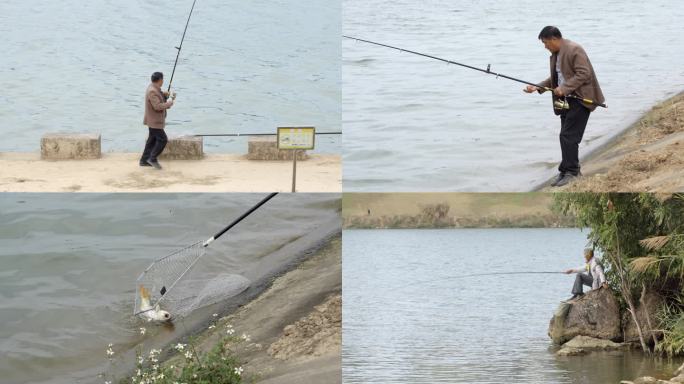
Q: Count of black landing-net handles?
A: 1